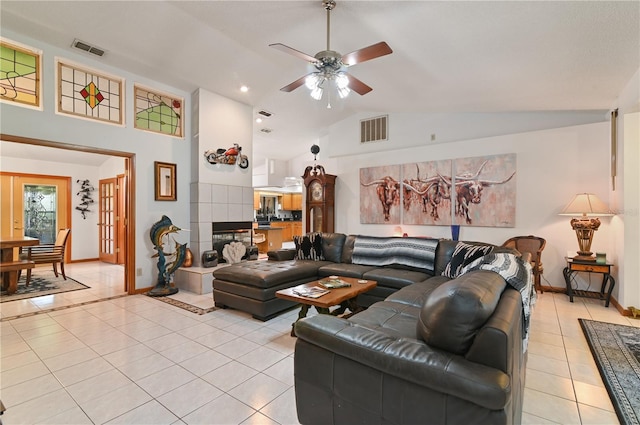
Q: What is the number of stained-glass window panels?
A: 3